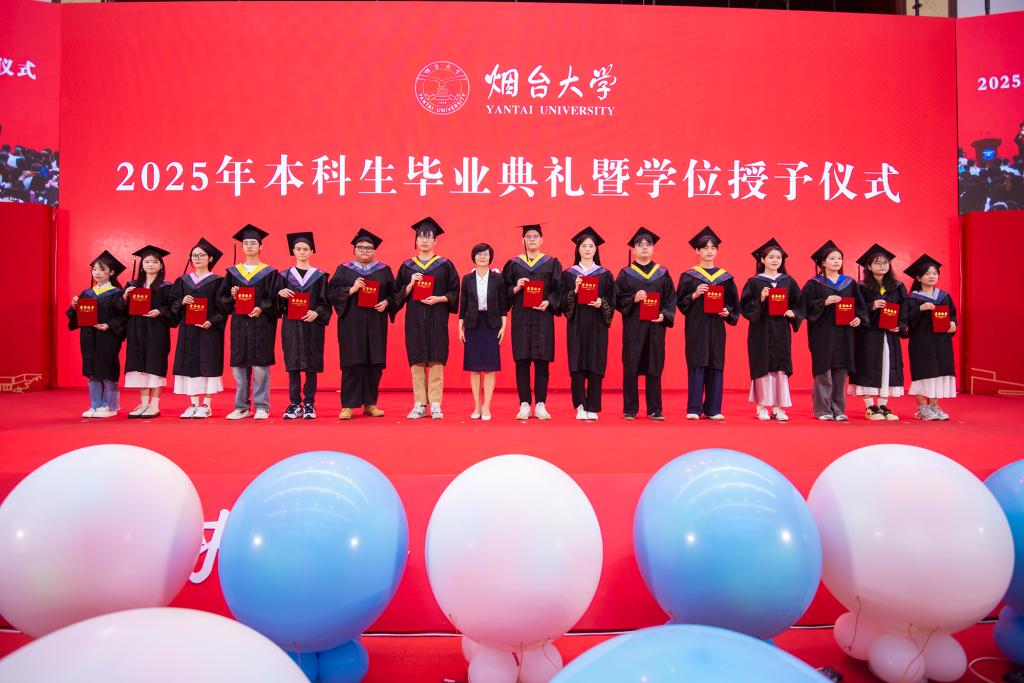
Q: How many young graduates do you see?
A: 15